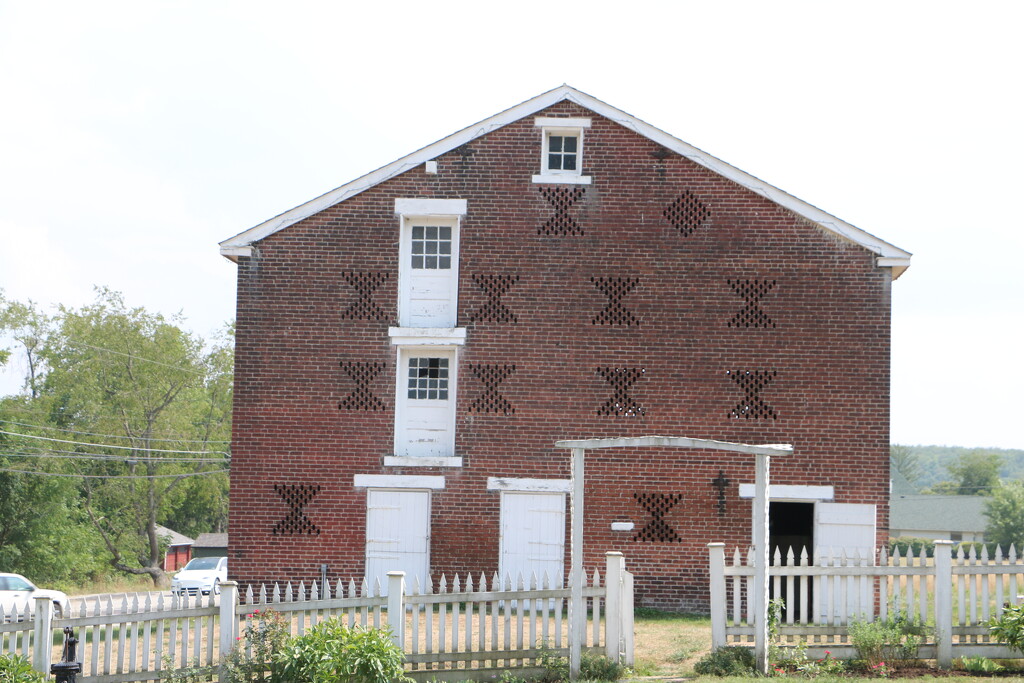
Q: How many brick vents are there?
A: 12